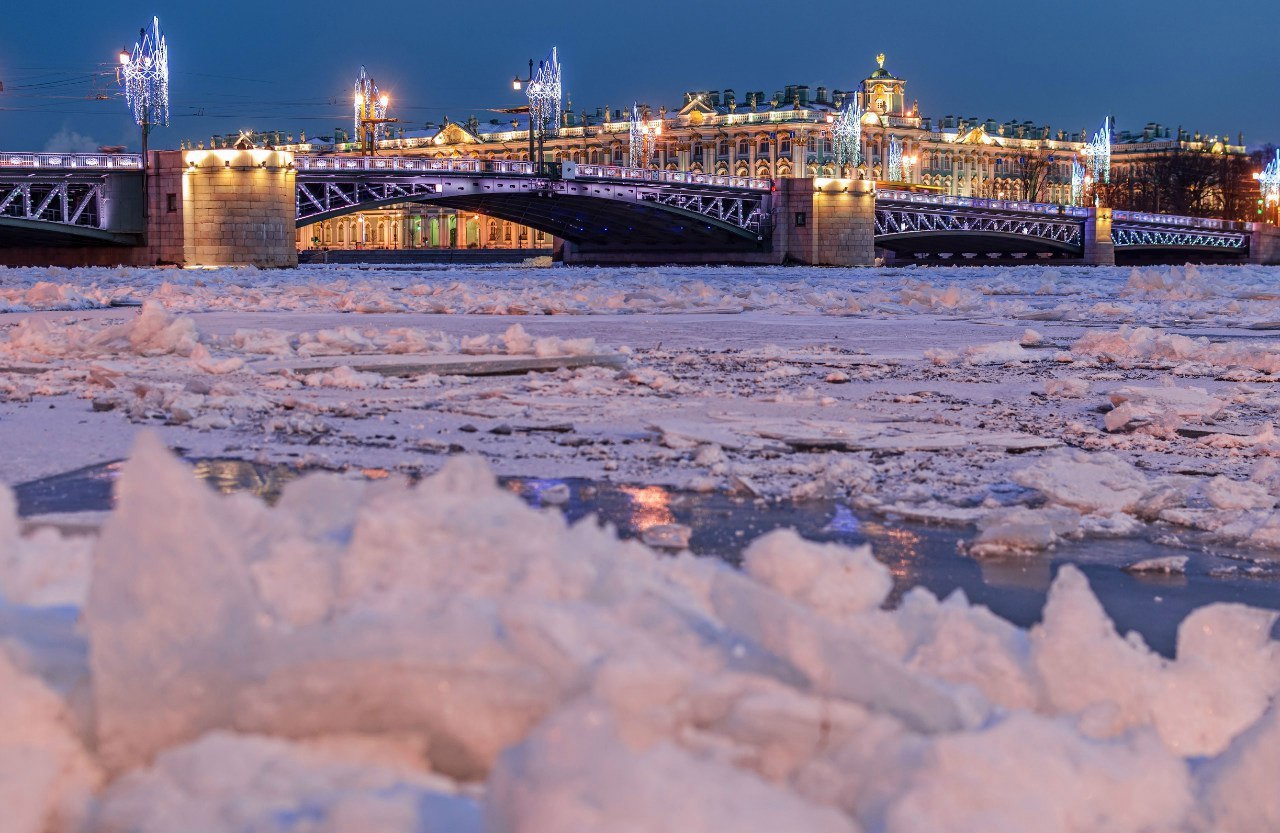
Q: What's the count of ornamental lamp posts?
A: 9